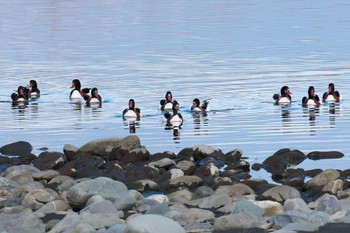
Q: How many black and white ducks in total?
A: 11